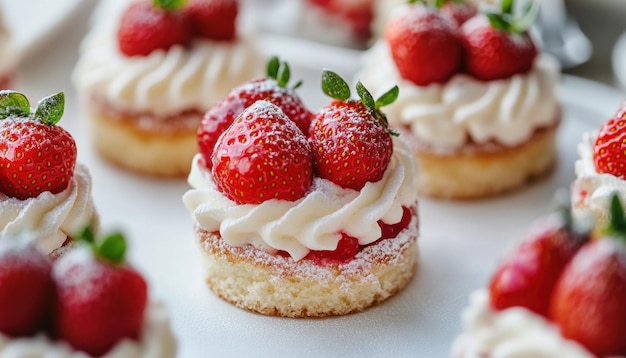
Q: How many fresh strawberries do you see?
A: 14